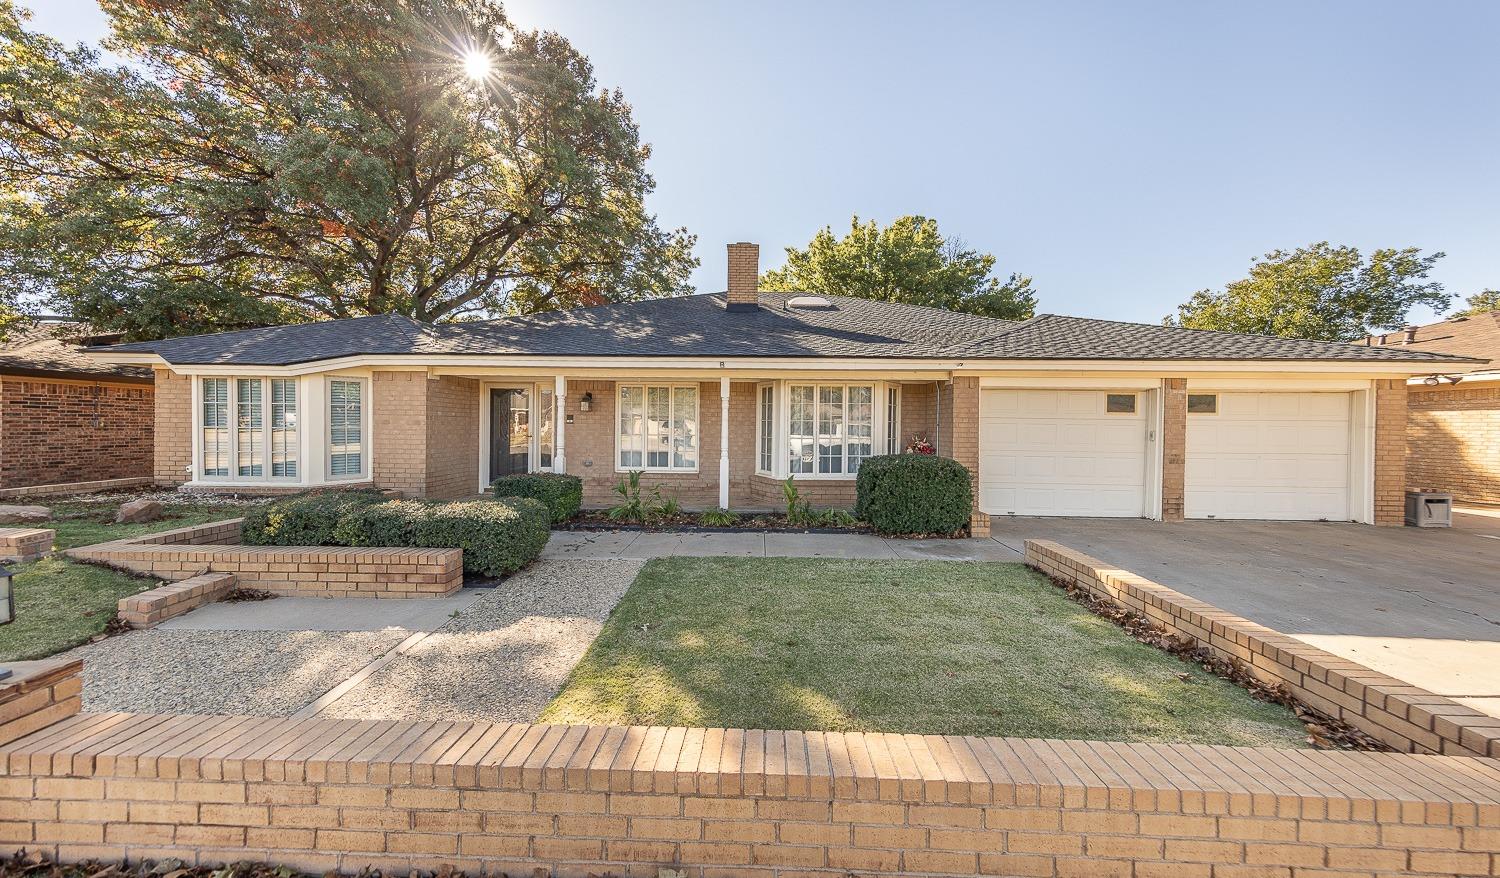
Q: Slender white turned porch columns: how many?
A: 2